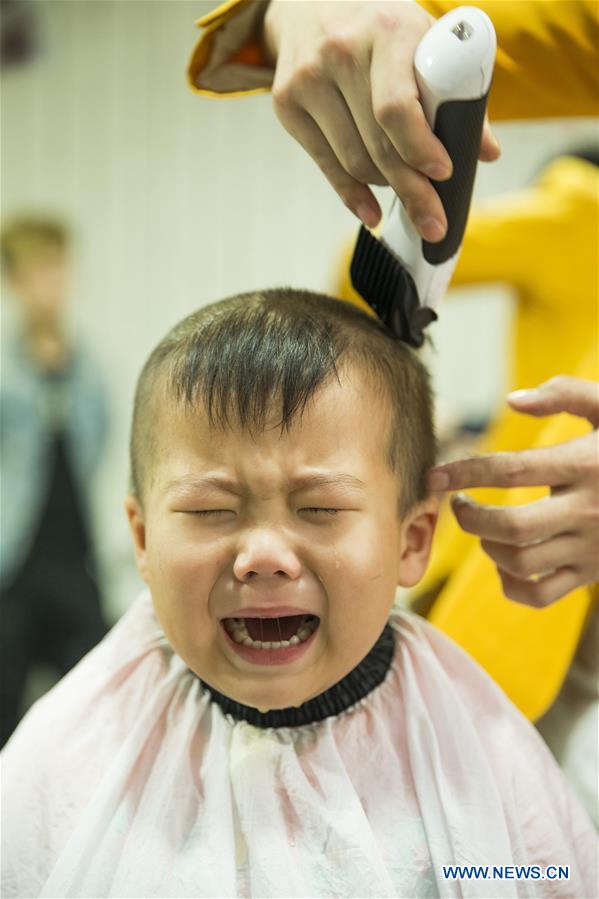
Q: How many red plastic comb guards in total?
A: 0